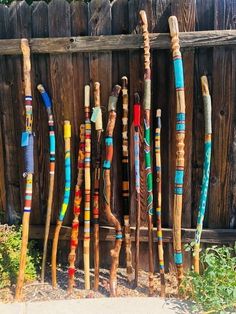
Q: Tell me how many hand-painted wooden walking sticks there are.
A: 13